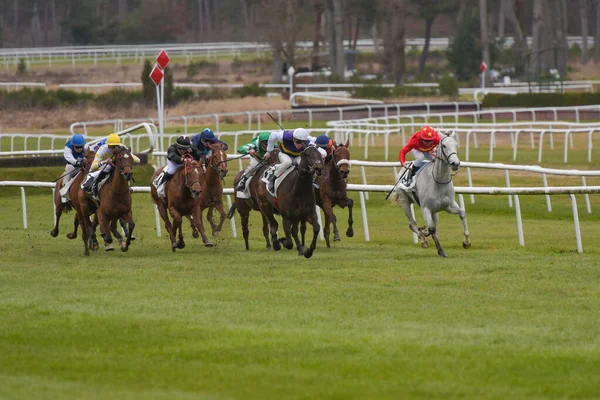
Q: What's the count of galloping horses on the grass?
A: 8